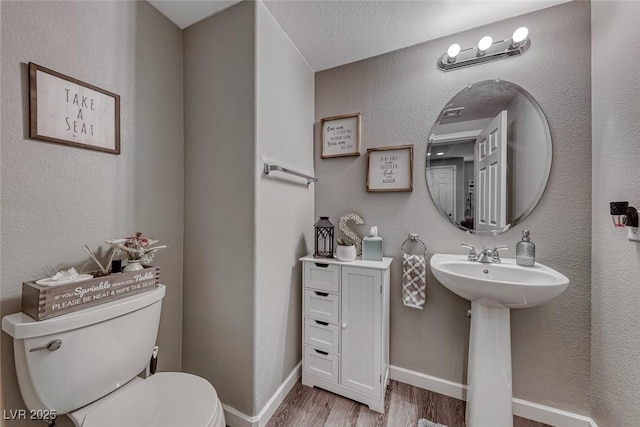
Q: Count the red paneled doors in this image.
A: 0